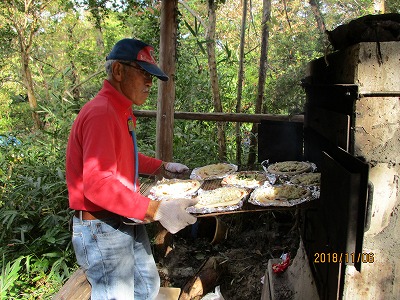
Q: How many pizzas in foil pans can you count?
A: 7